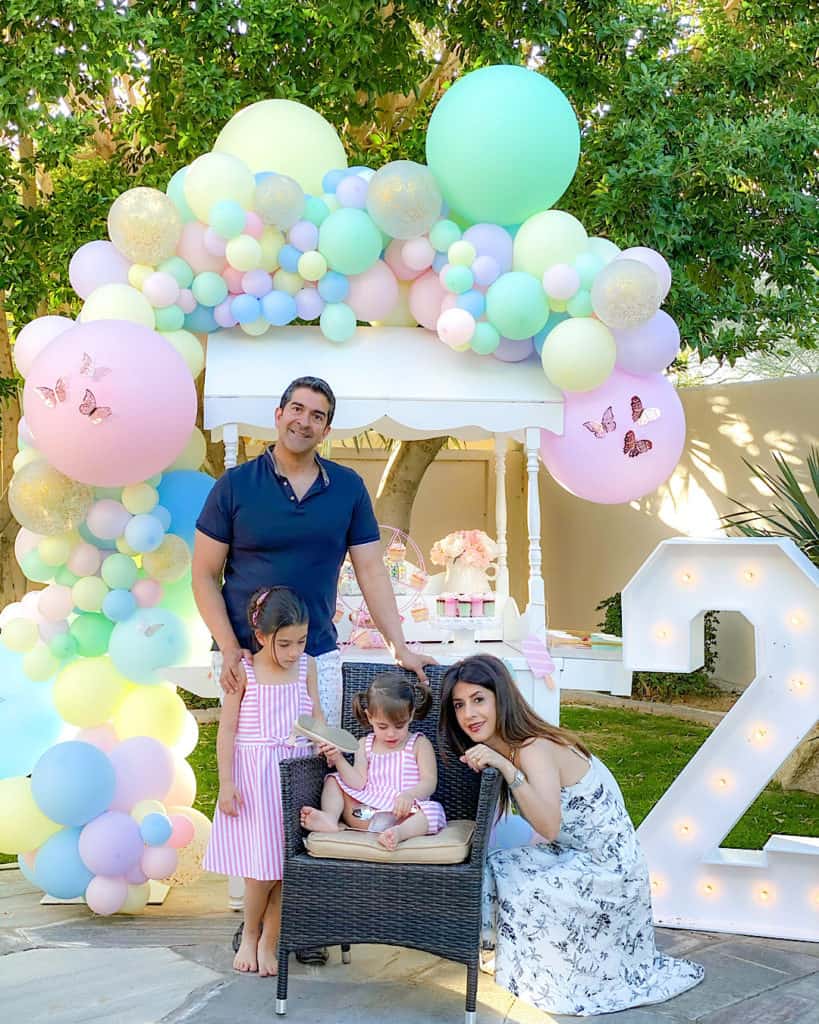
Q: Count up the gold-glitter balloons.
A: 7